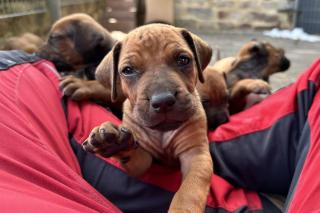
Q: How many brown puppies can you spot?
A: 4